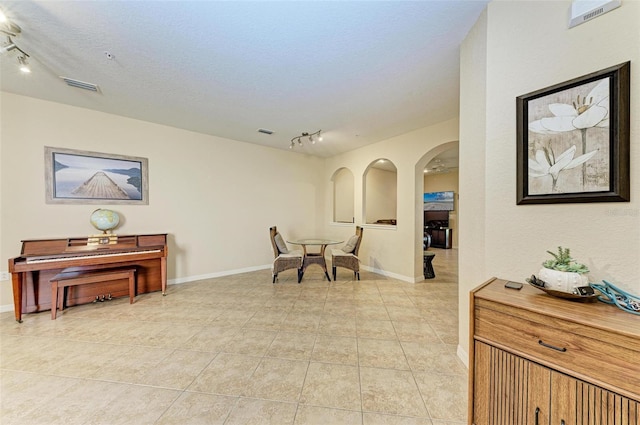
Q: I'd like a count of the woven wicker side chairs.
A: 2